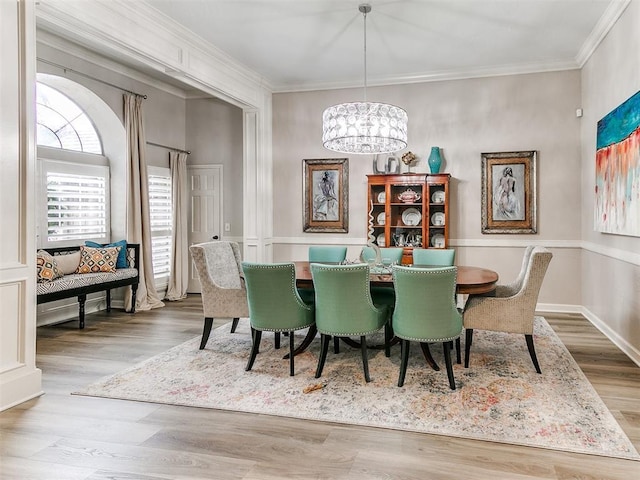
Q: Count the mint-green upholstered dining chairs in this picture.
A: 6